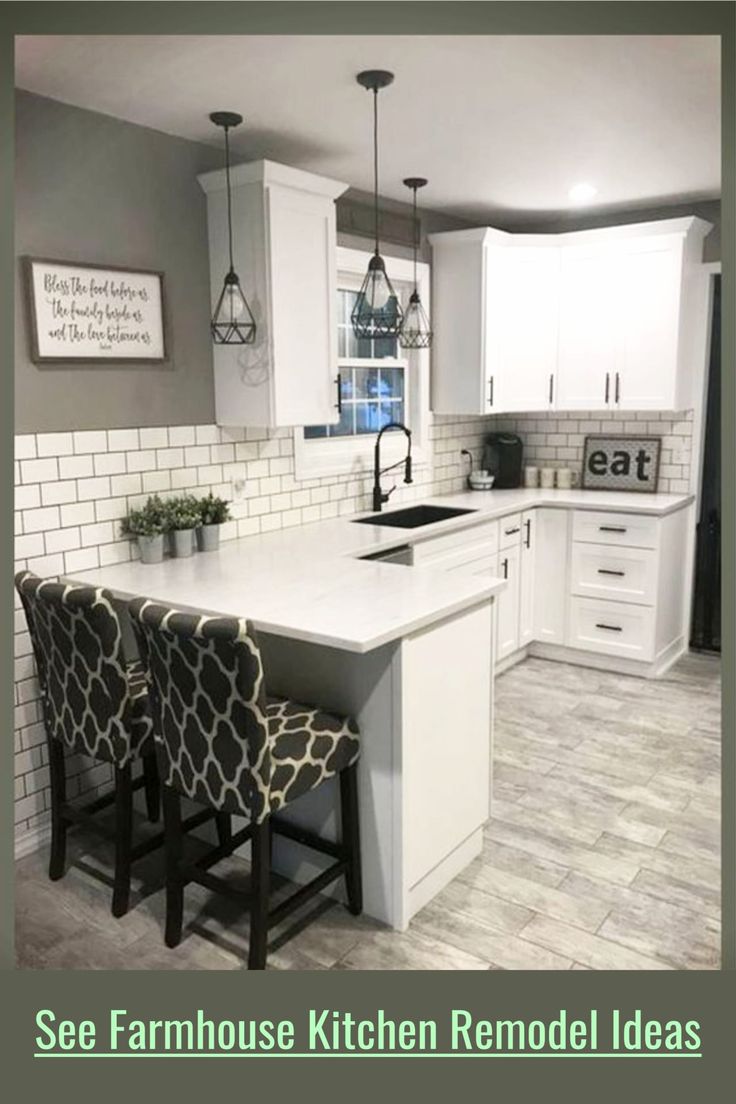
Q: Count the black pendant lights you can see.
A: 3